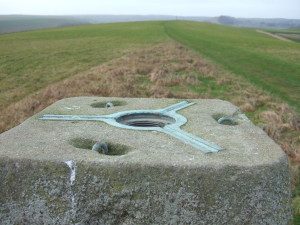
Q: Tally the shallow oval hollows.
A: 3